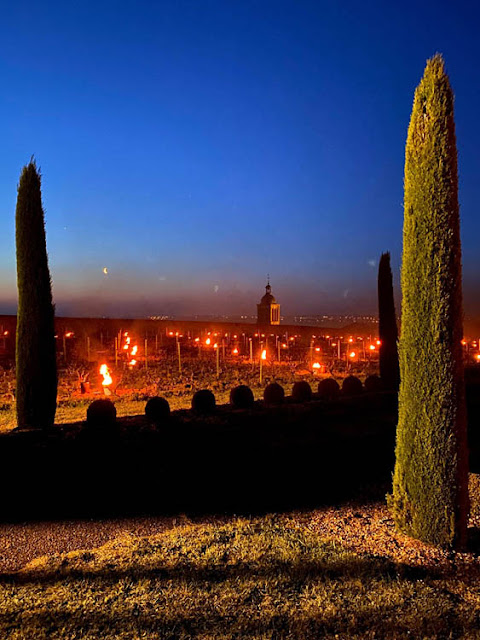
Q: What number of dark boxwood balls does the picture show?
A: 9